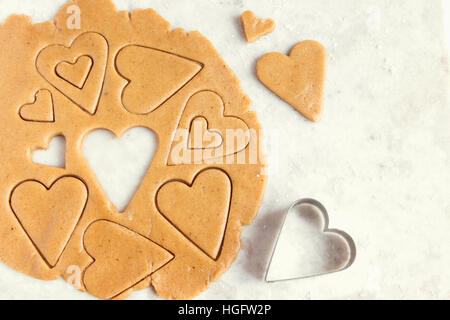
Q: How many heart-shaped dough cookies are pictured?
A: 11